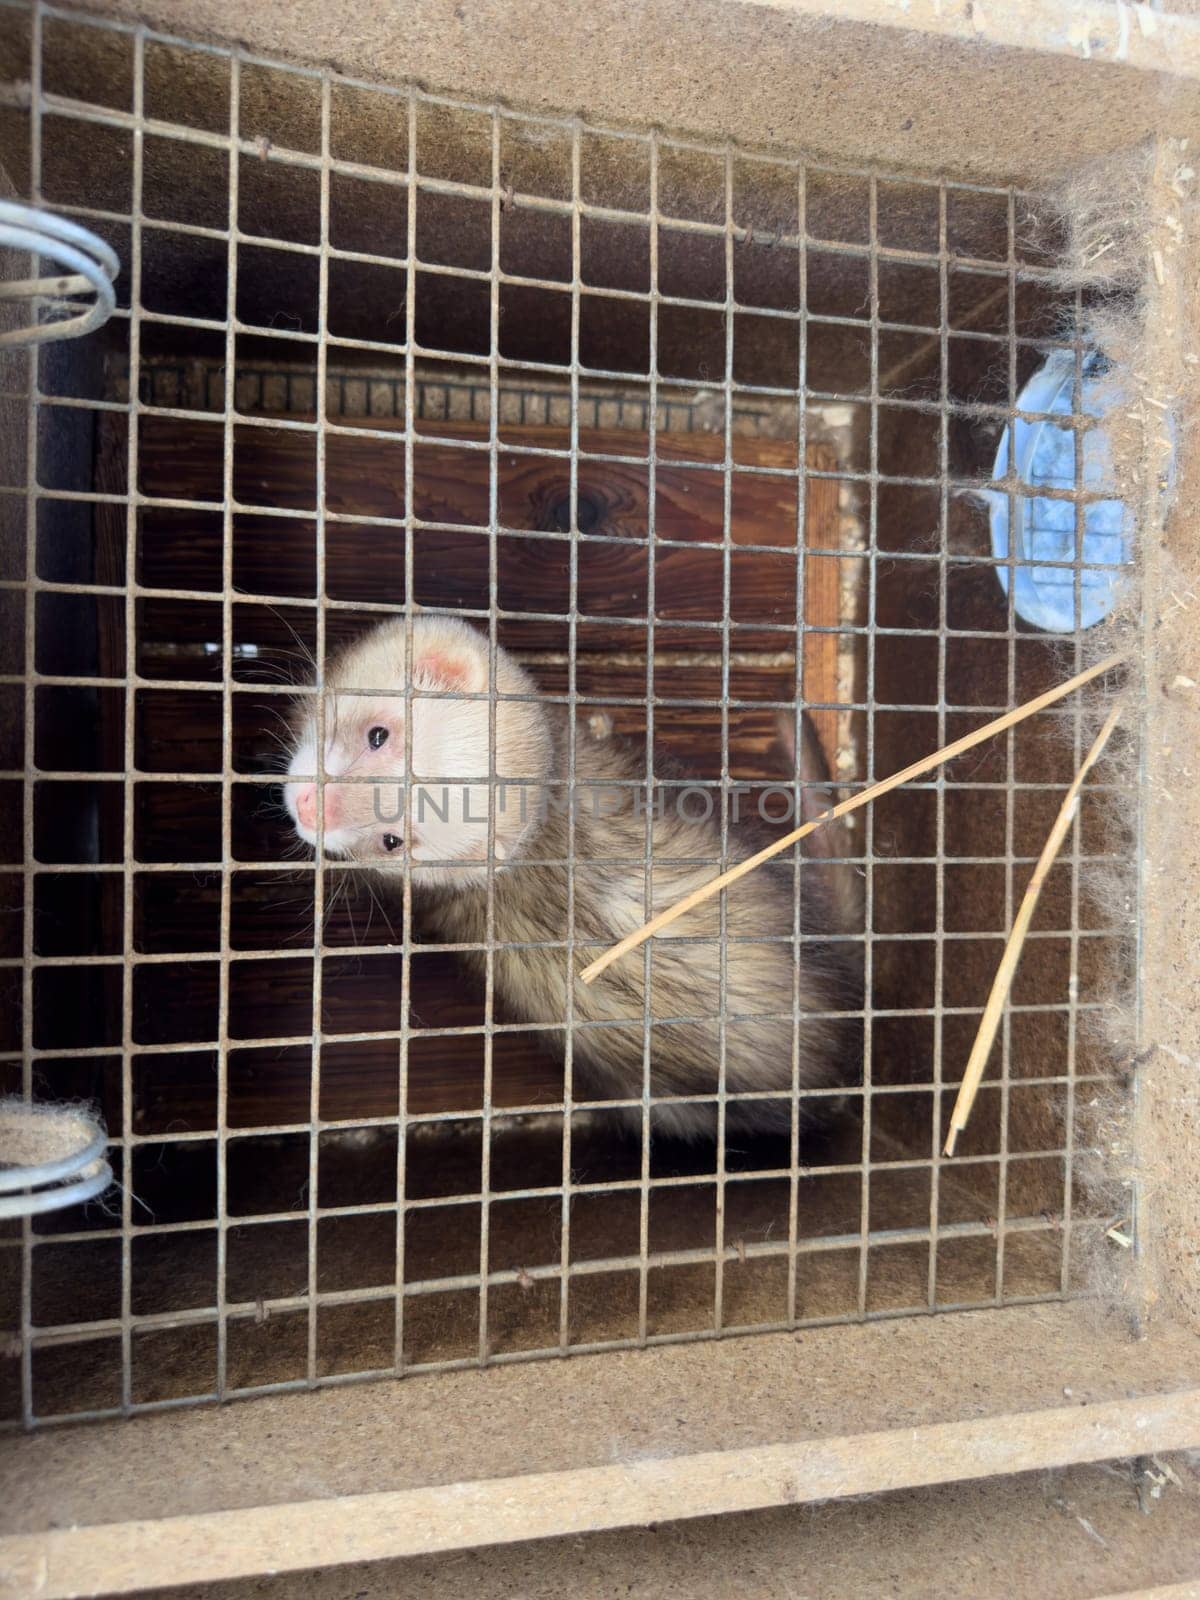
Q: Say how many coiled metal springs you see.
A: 2